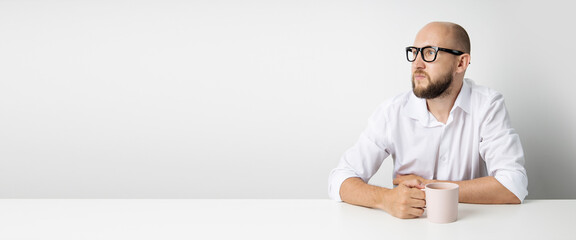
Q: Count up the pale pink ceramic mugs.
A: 1